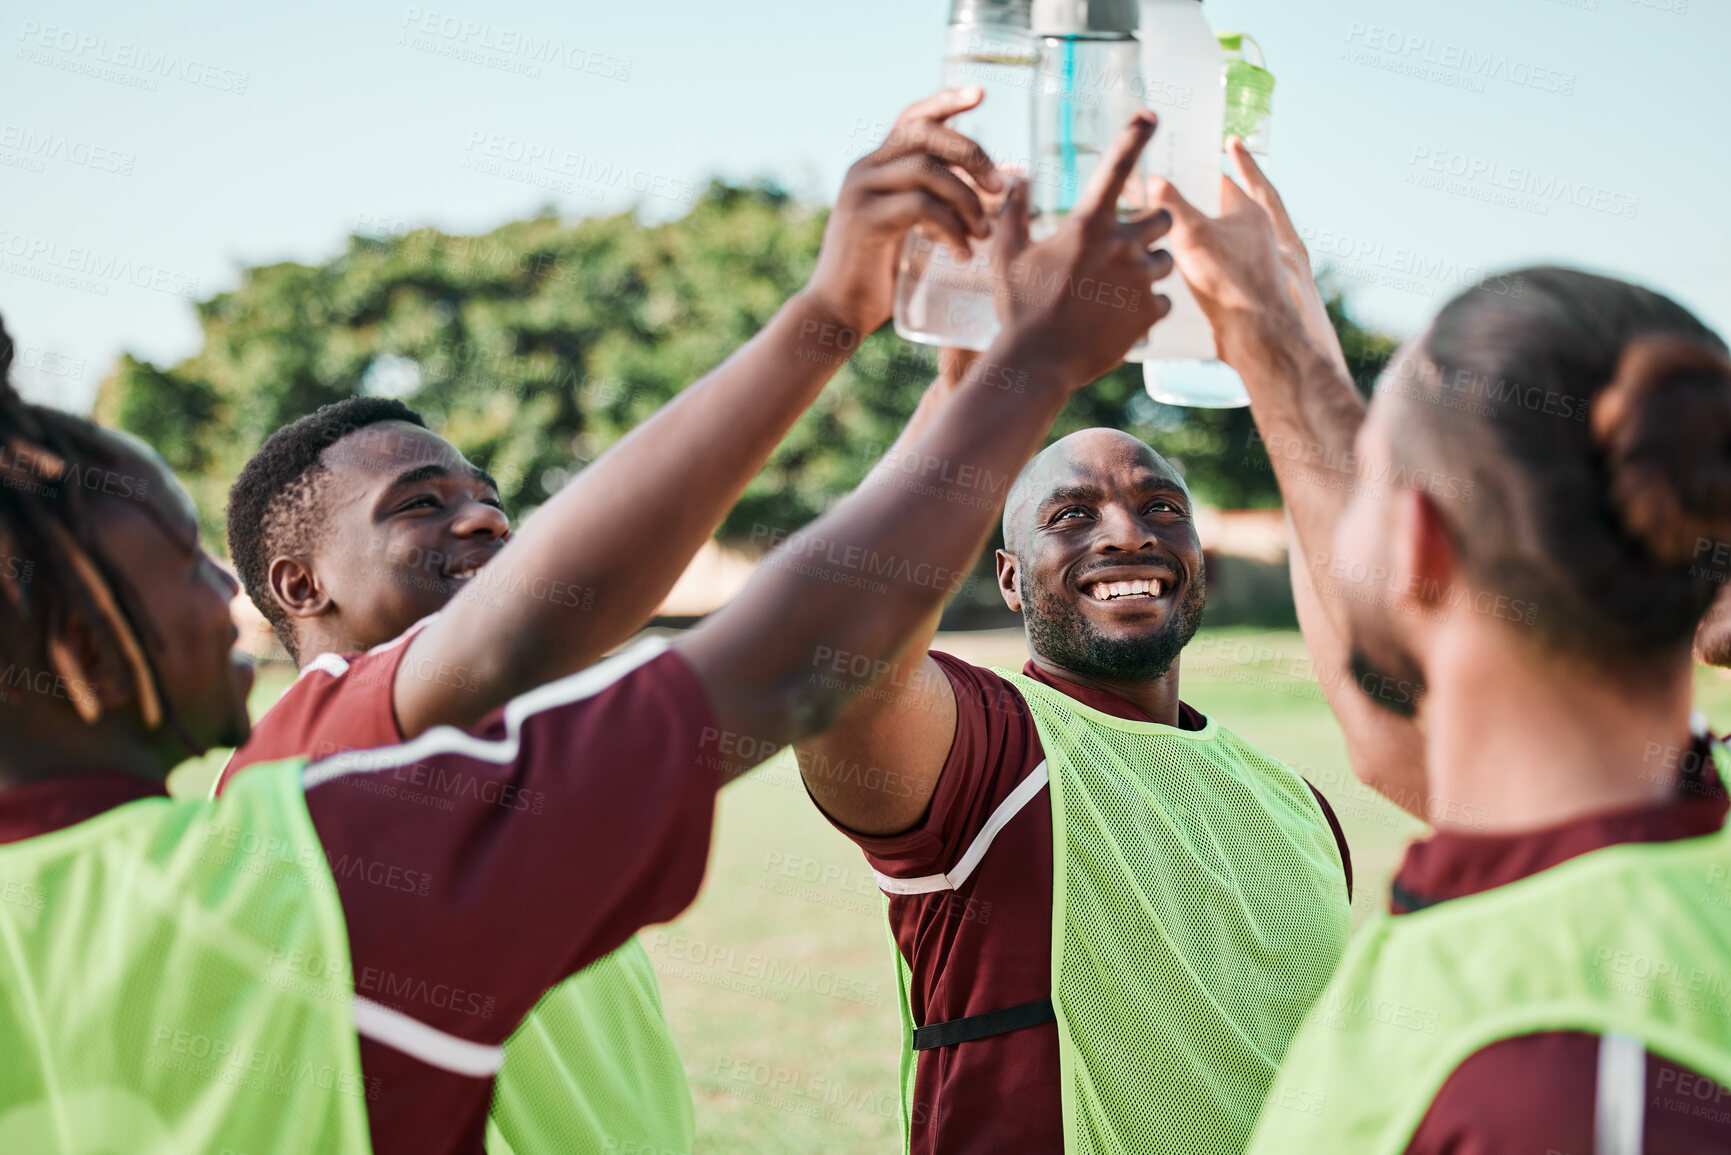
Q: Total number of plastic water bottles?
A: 4